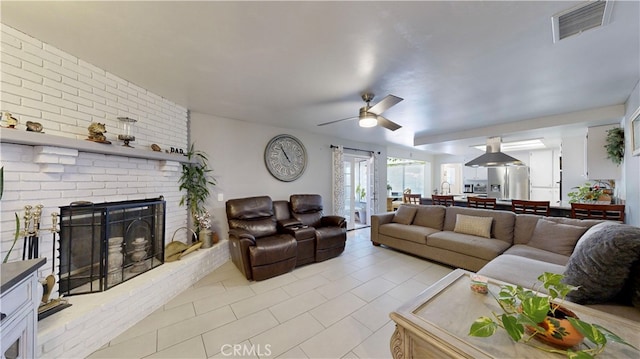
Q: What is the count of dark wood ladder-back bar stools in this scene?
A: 5